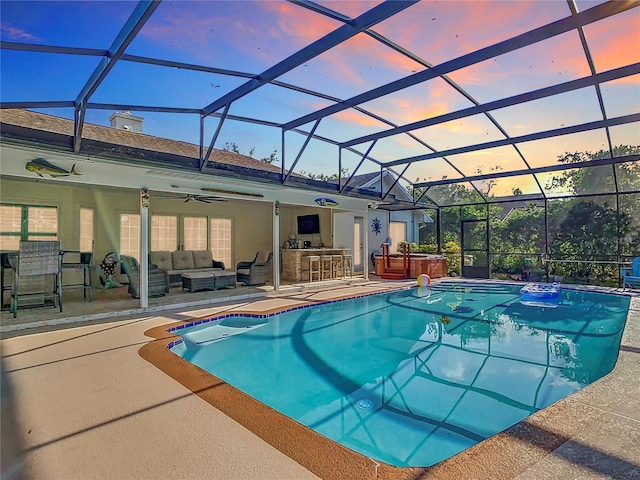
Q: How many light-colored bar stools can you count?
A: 4